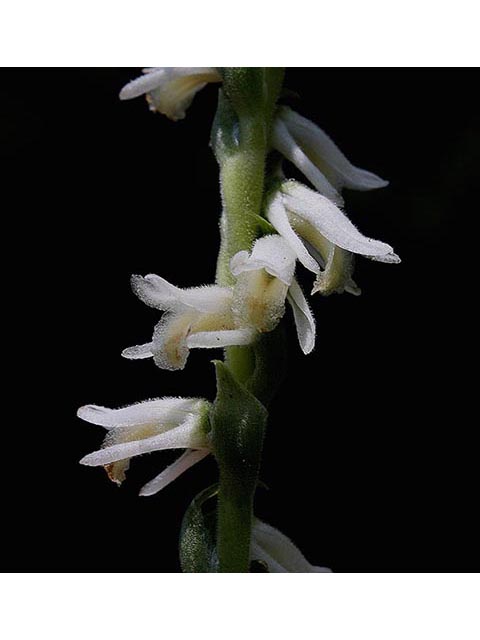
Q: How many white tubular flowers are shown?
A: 7